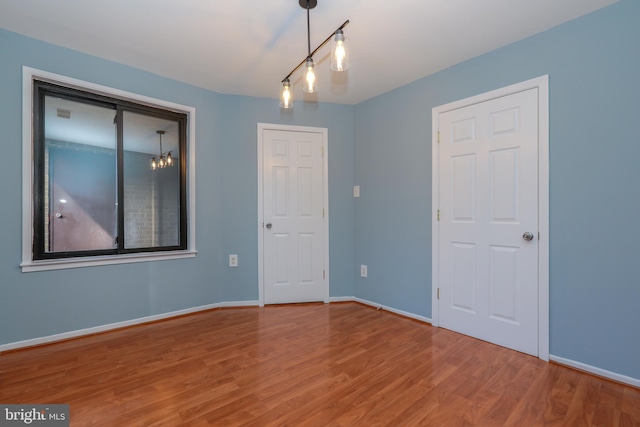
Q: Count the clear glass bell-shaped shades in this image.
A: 3